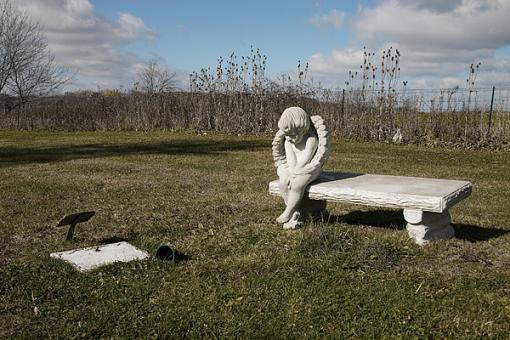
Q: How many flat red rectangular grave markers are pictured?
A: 0